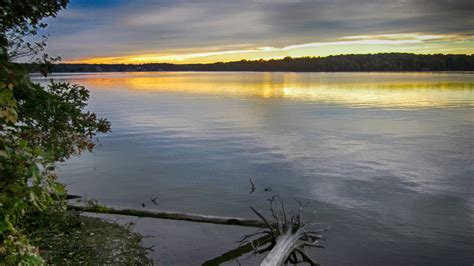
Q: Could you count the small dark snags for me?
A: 4